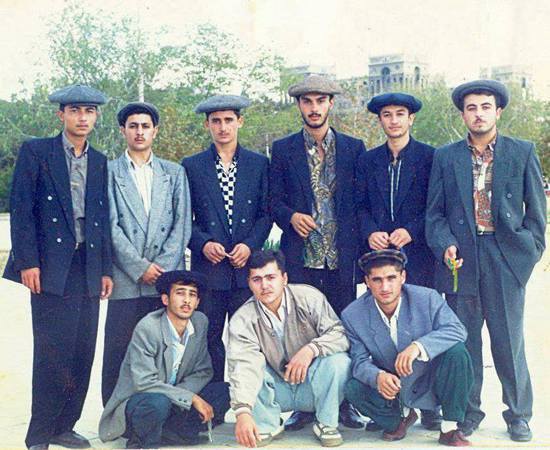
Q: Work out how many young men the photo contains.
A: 9